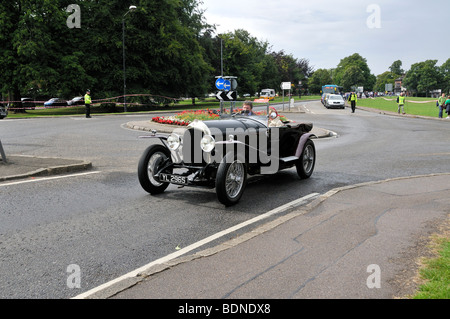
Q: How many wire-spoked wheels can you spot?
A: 3